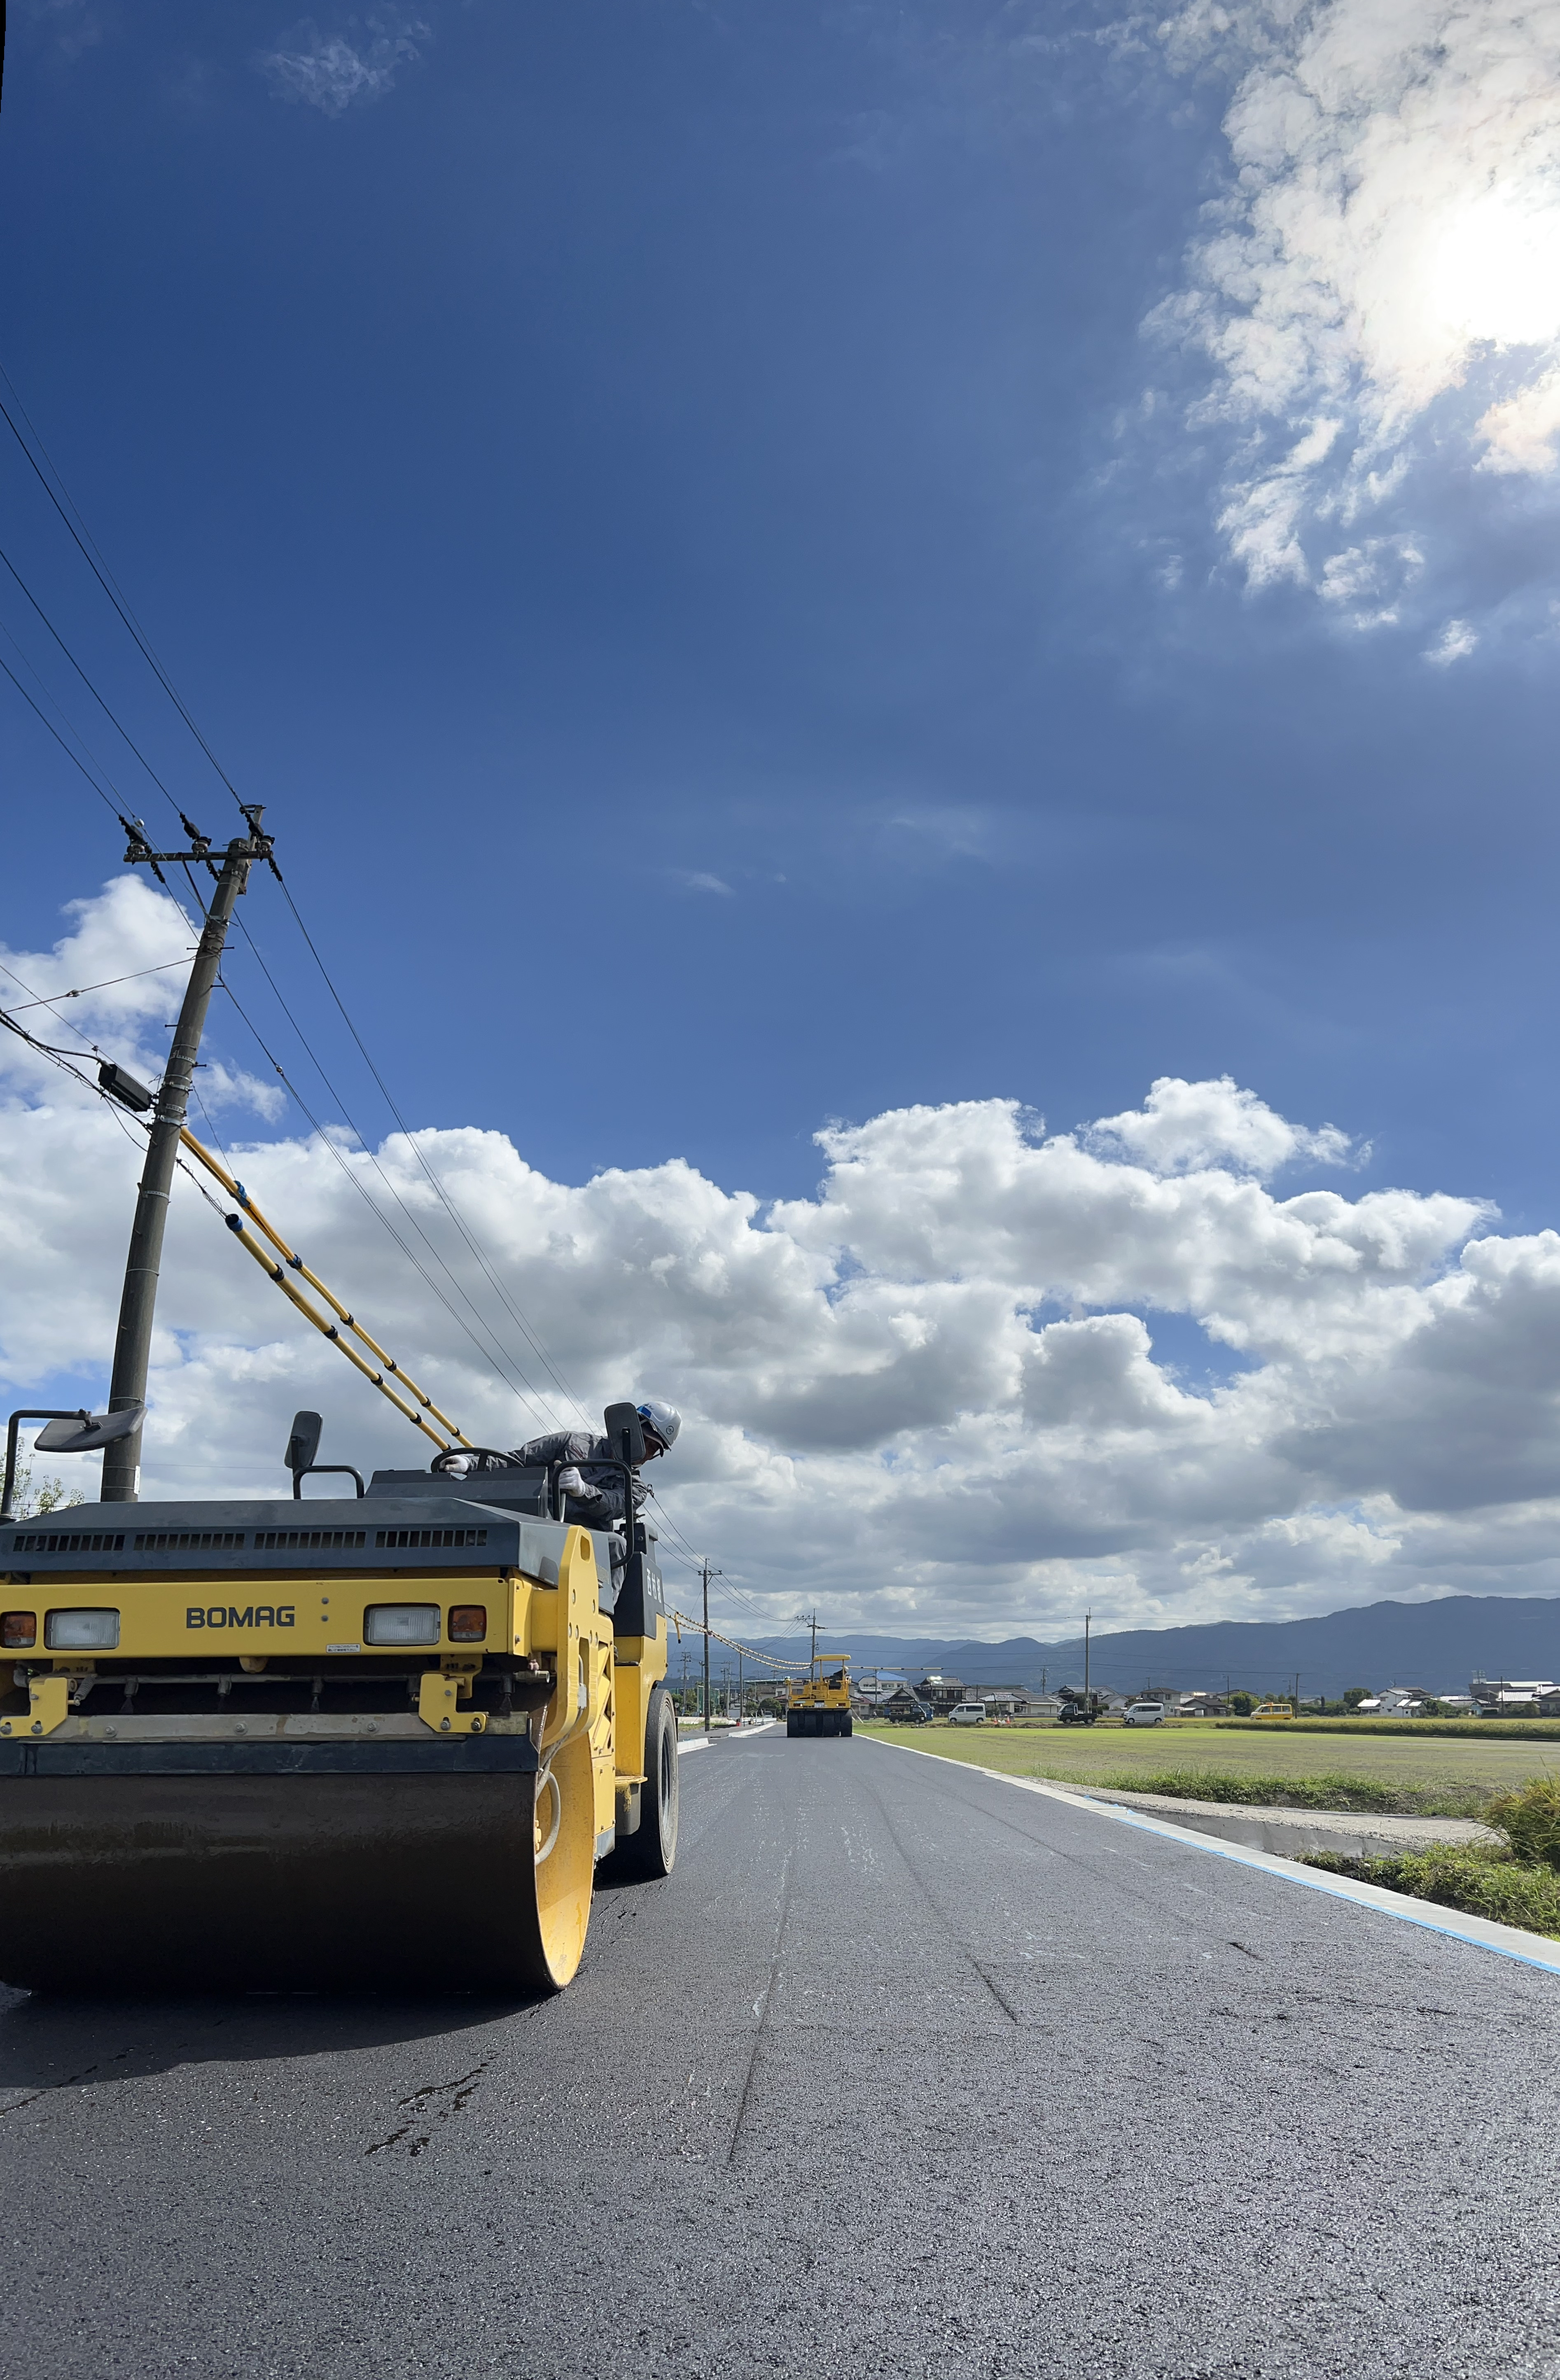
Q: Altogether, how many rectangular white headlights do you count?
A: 2